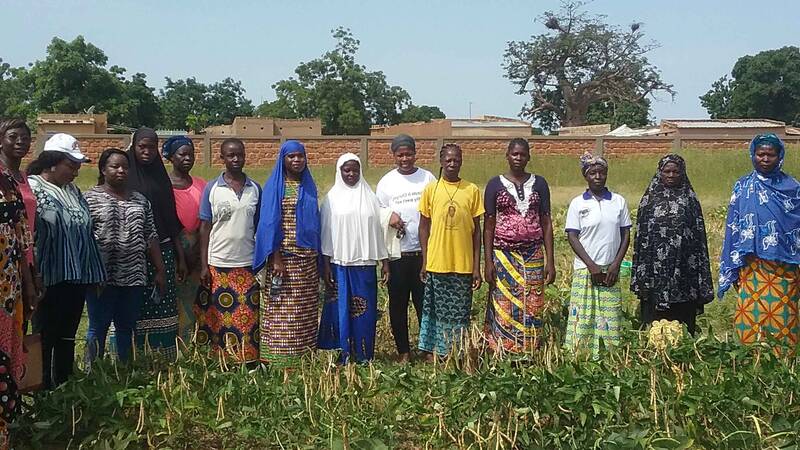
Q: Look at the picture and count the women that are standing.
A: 14